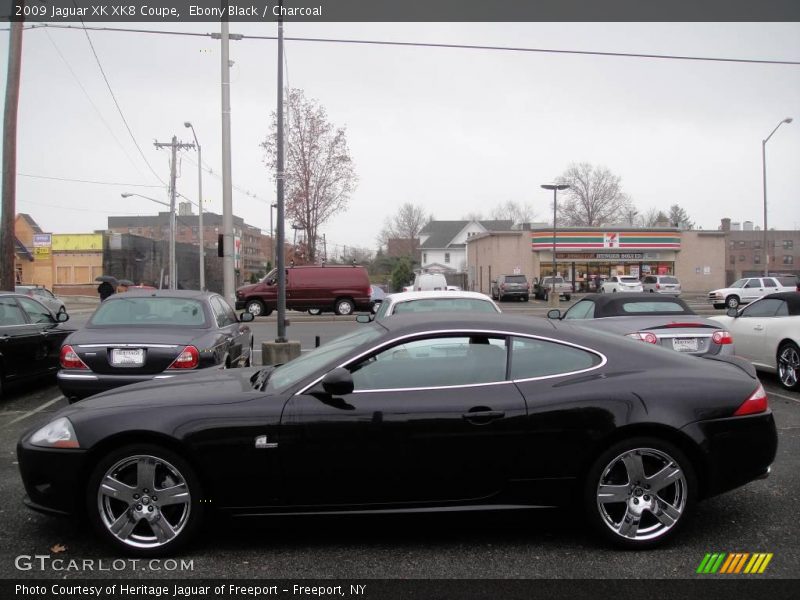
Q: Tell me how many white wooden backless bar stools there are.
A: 0